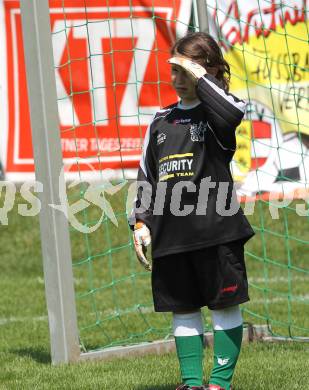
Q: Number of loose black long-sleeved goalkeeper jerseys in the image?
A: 1